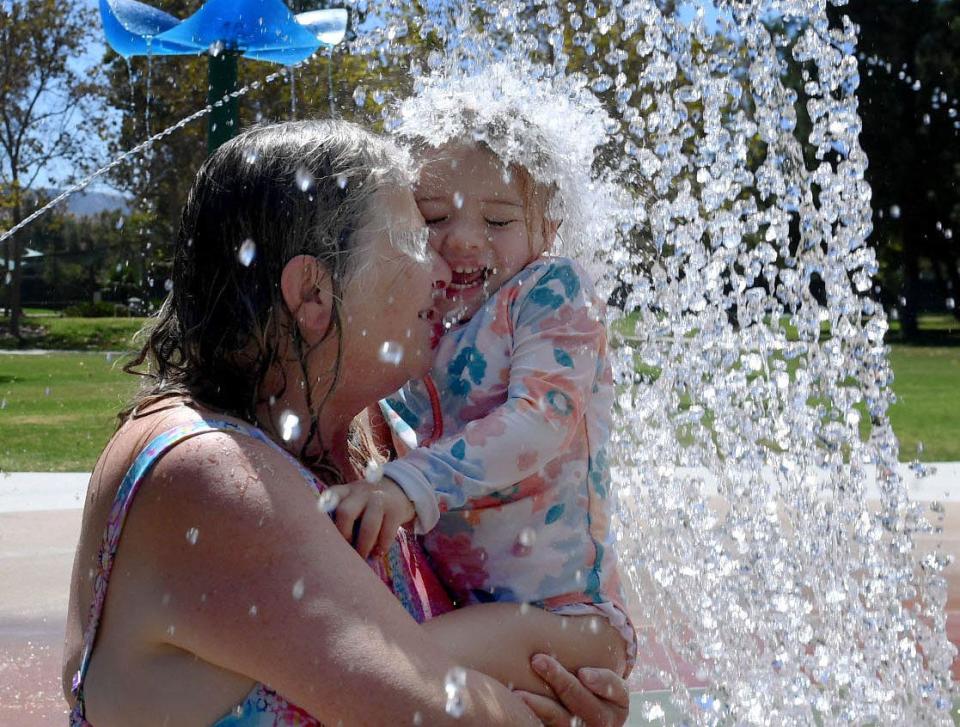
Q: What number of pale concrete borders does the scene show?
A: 1